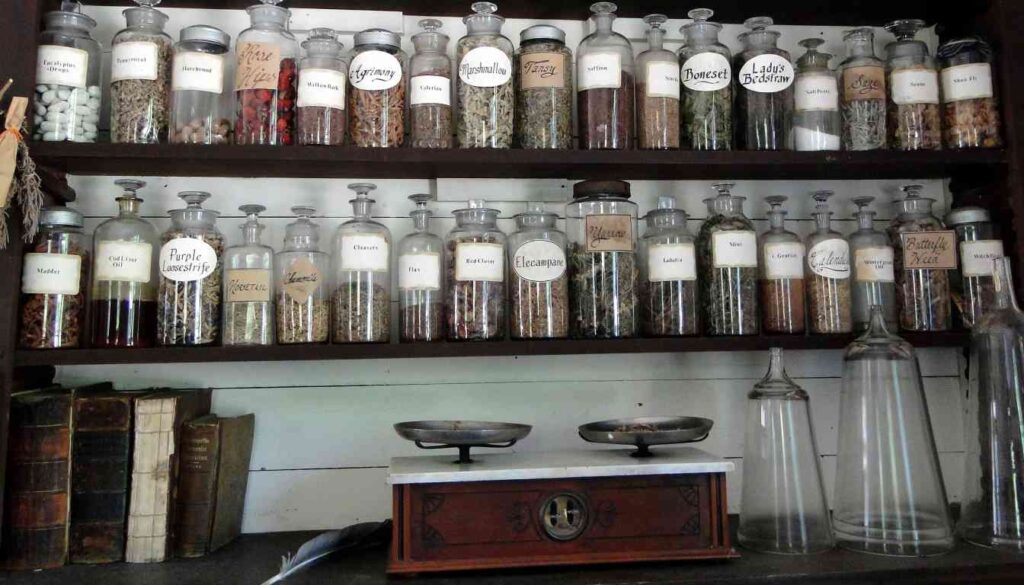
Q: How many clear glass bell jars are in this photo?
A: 3